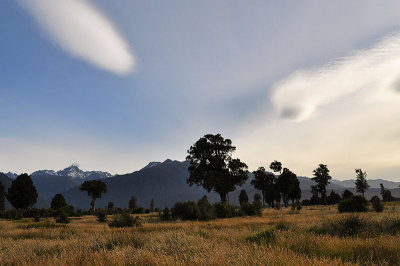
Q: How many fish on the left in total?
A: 0